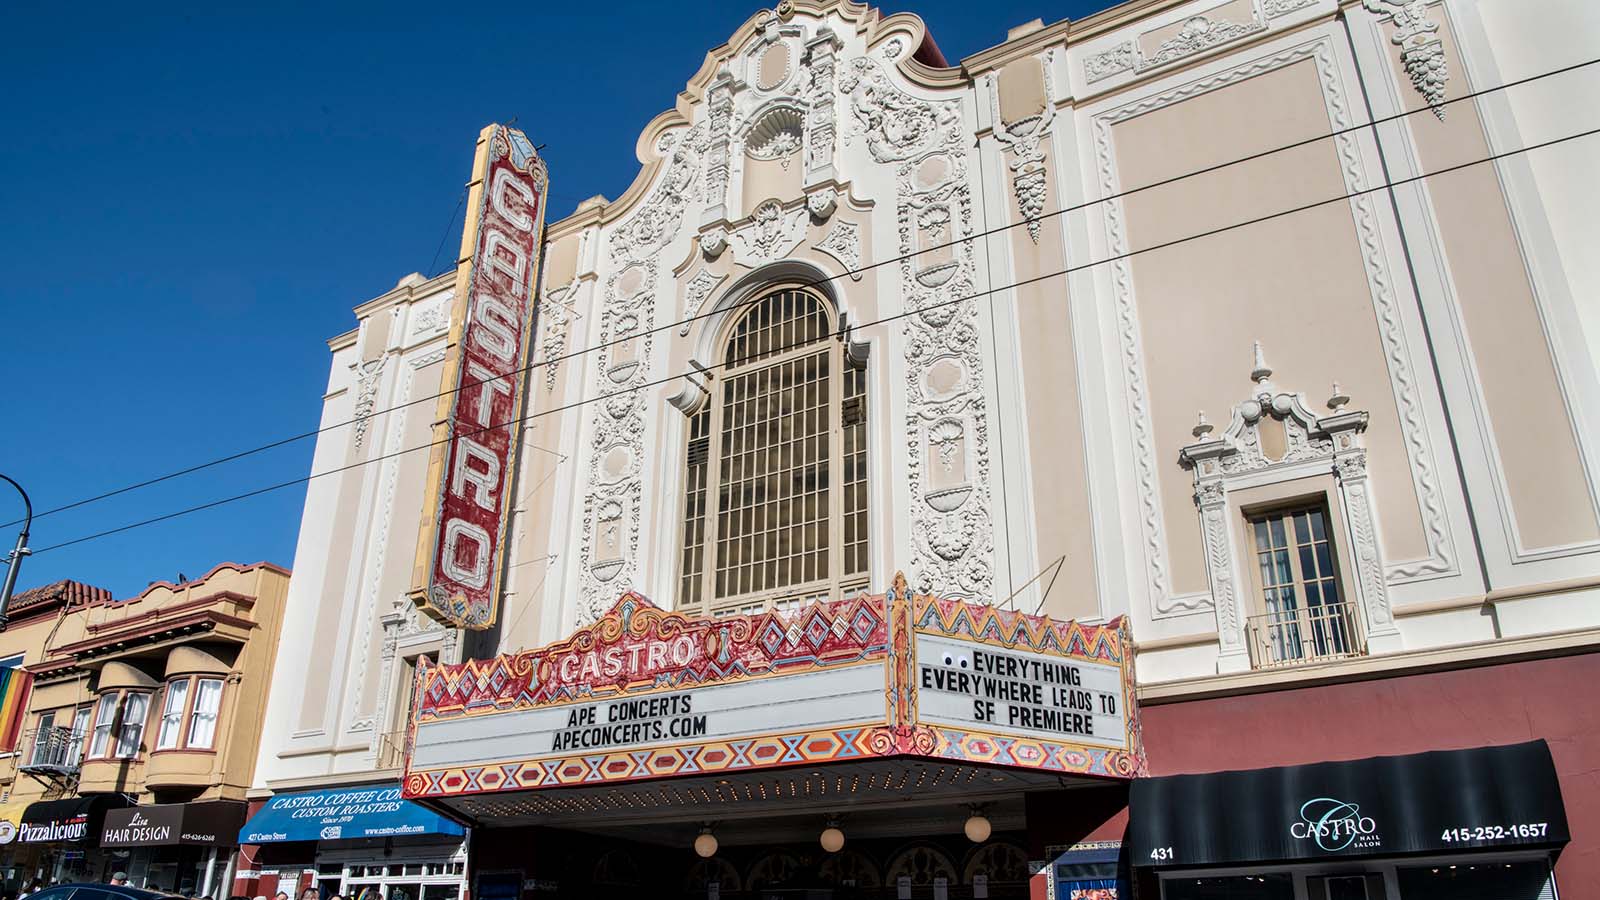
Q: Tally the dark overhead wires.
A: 2